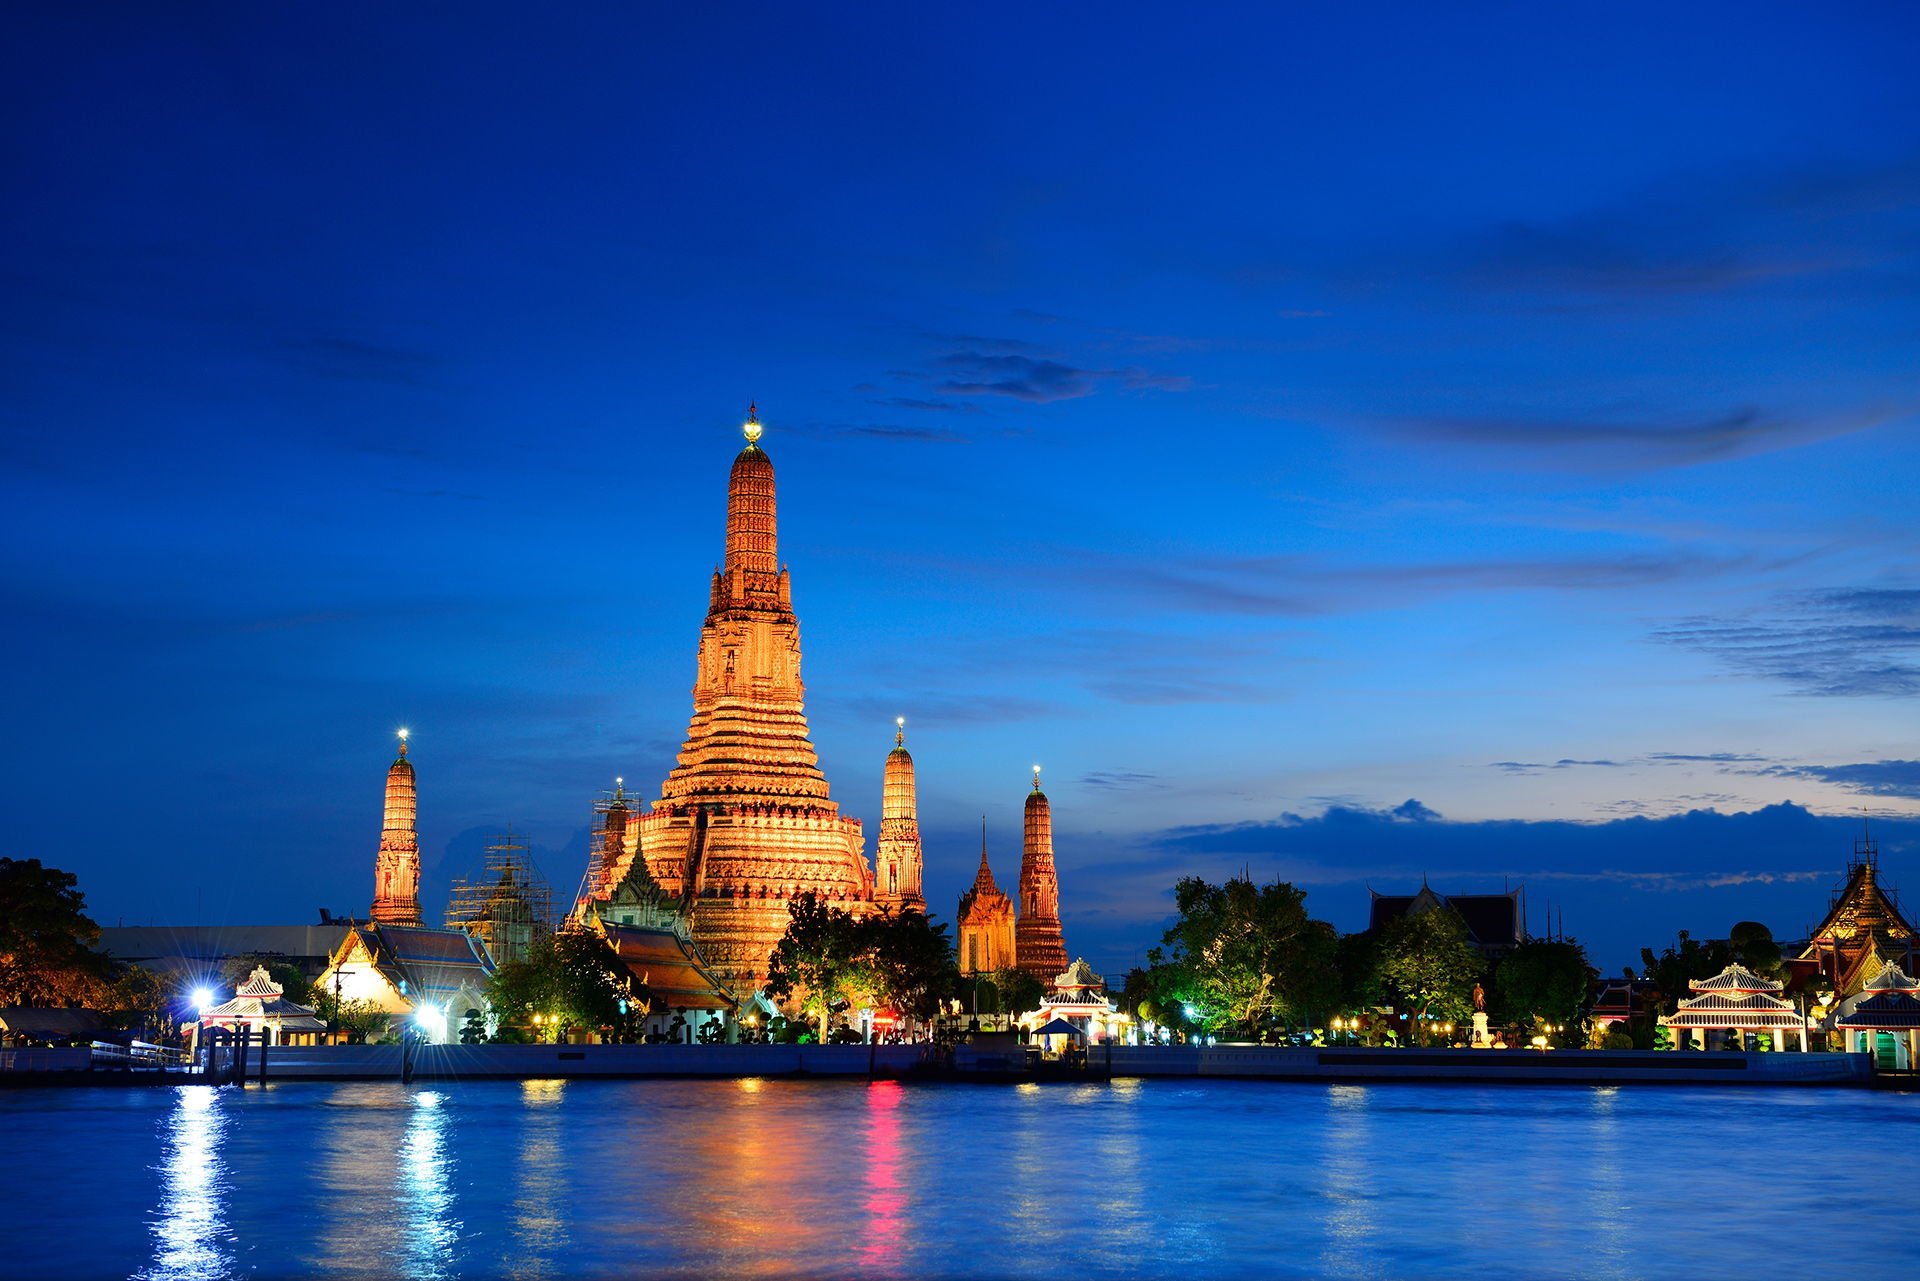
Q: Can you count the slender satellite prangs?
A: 4